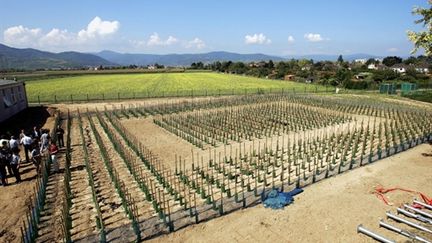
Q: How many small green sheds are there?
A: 2